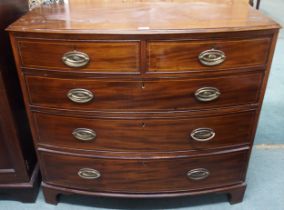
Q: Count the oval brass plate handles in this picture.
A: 8